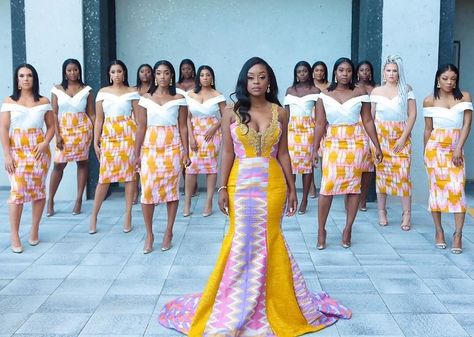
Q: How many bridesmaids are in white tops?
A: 13